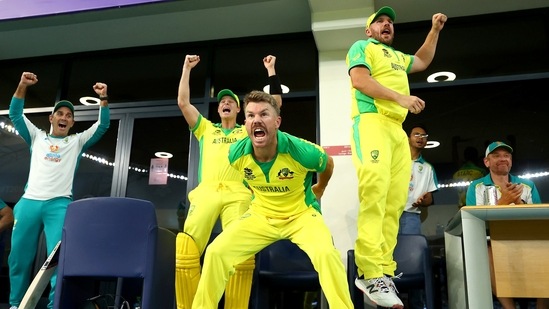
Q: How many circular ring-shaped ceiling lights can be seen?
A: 5